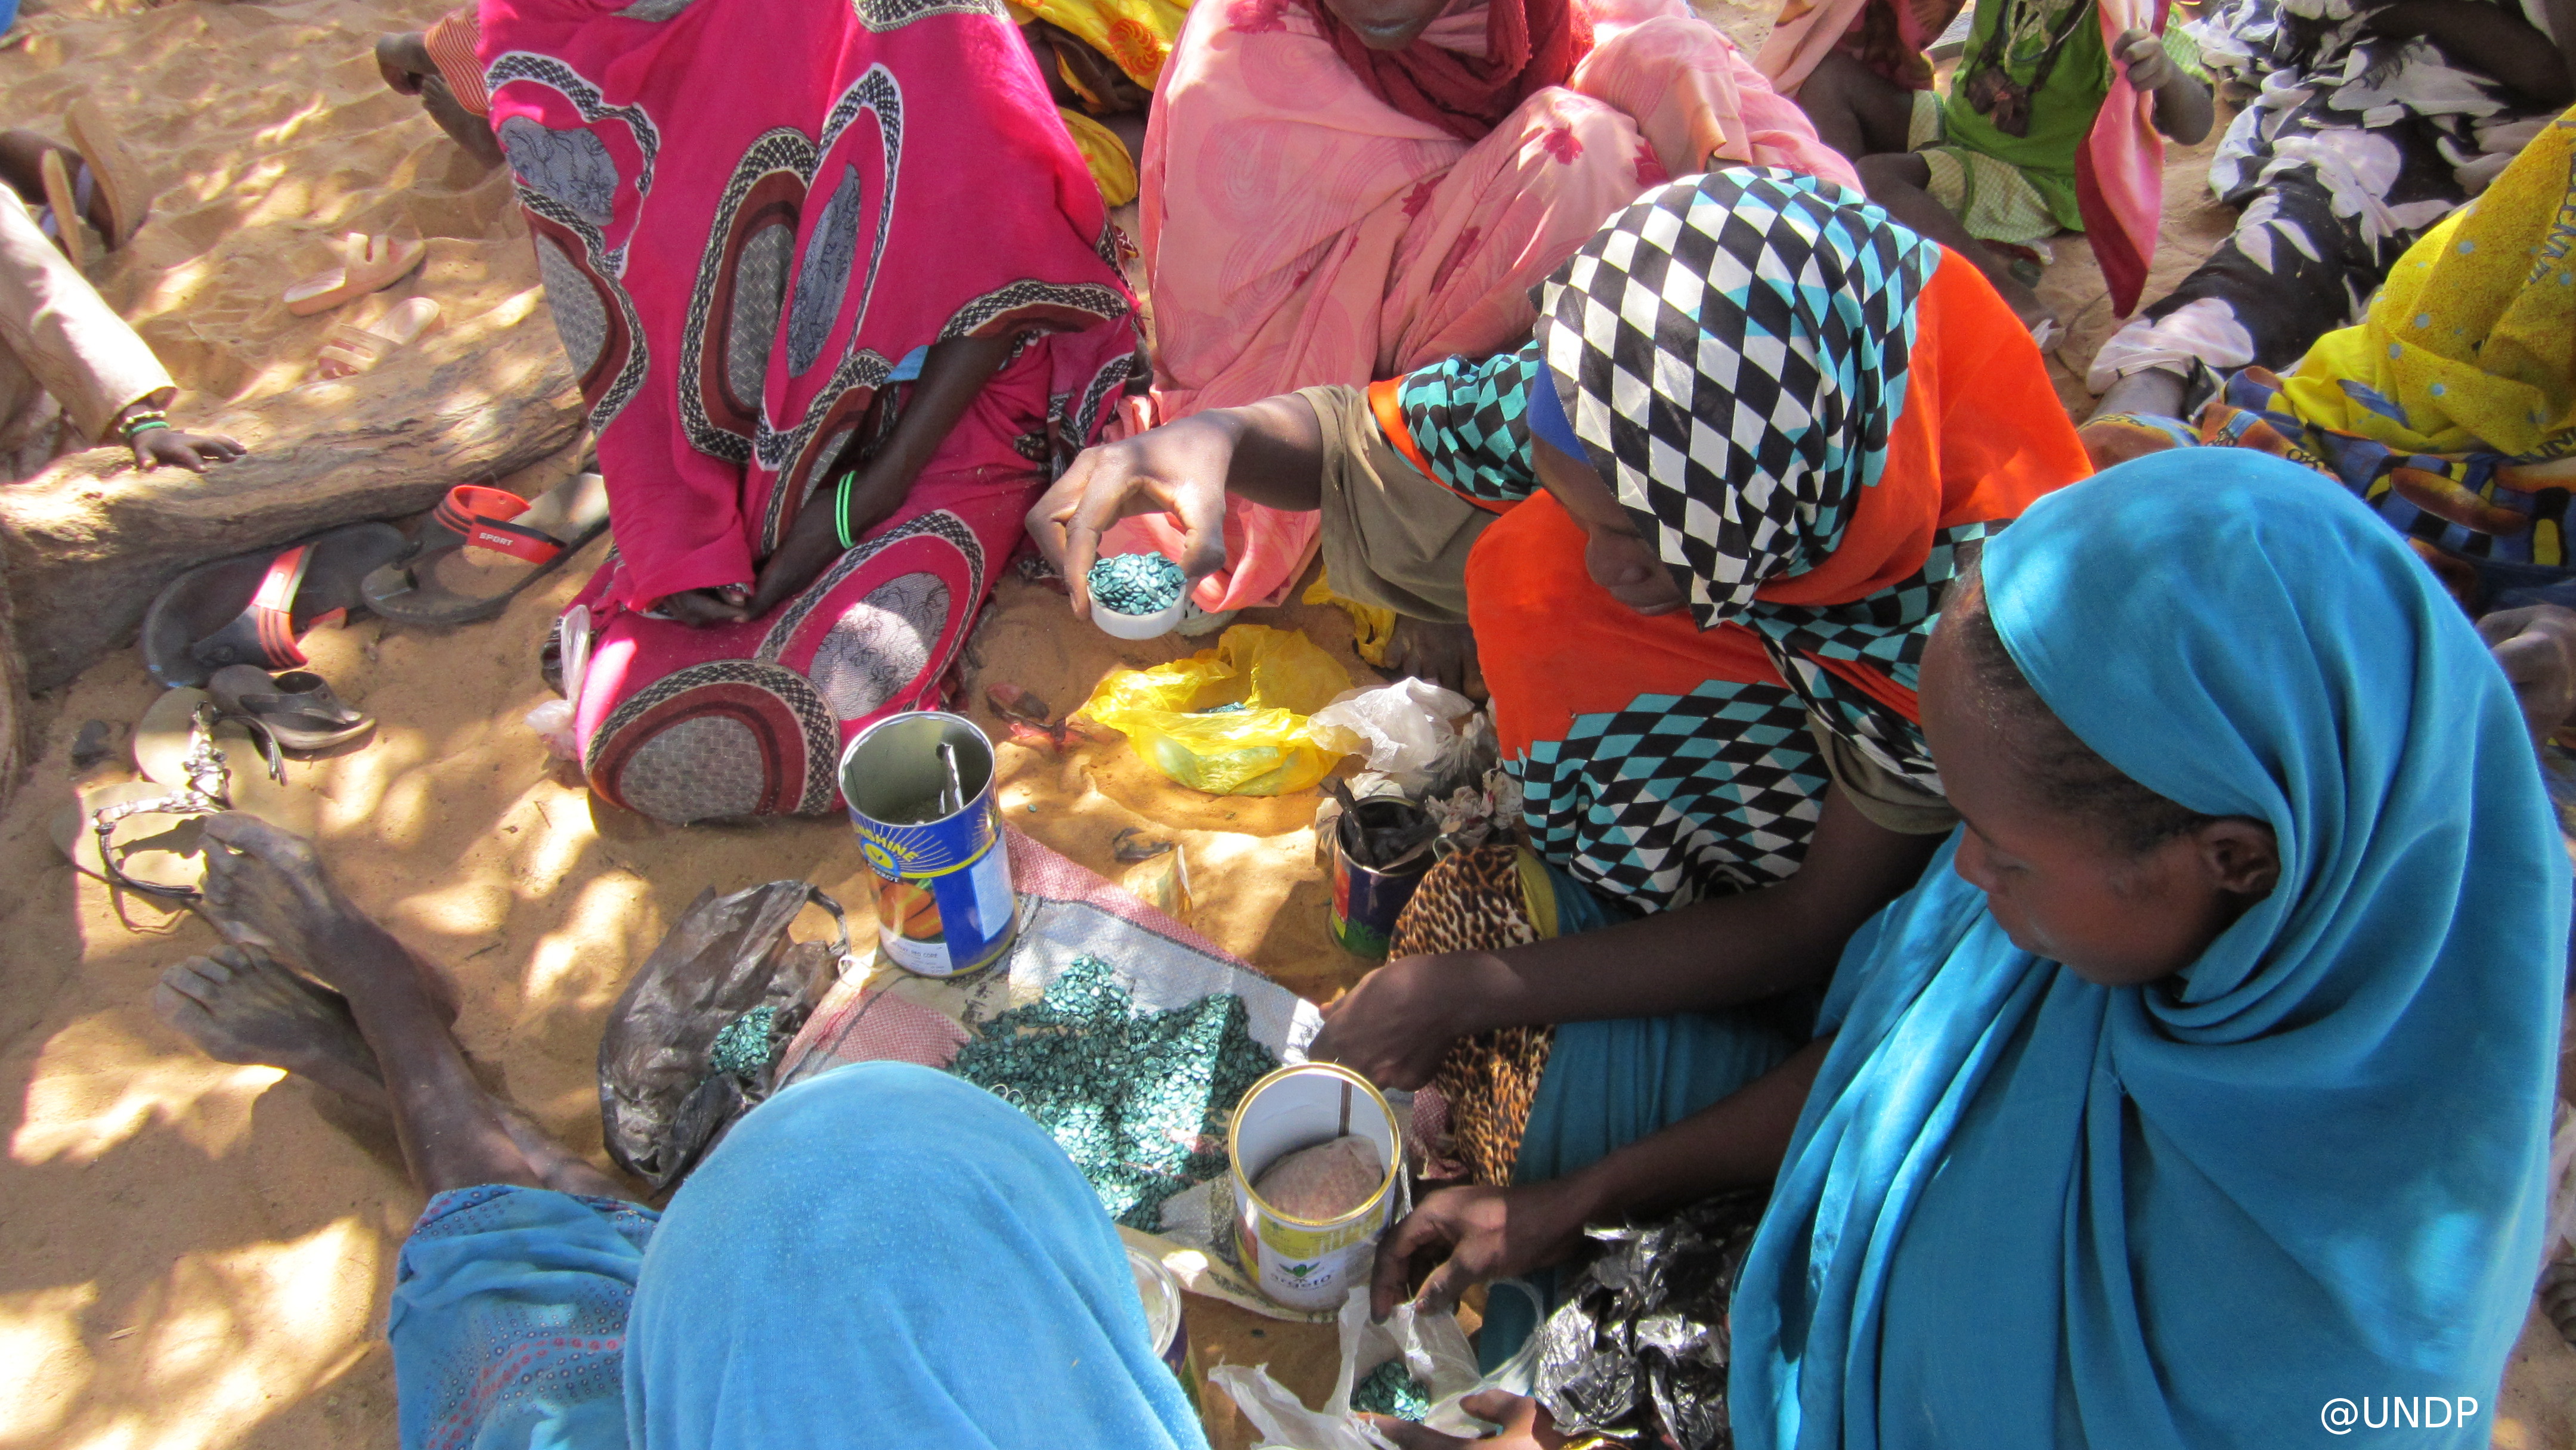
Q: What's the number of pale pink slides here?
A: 2